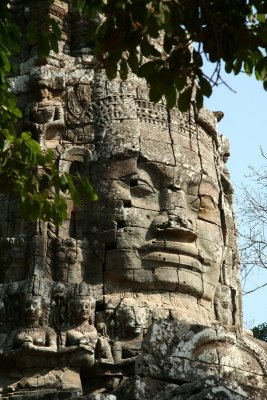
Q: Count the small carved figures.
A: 3